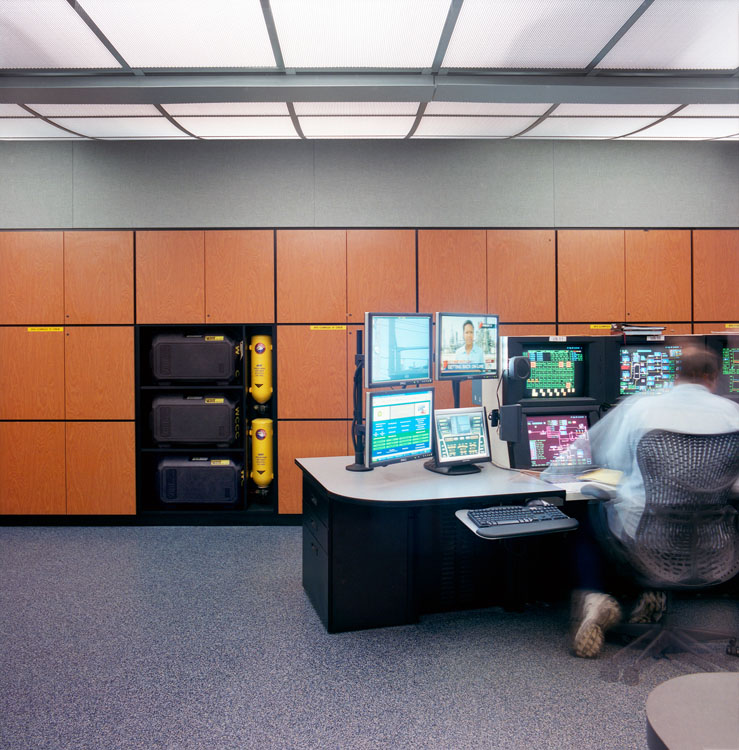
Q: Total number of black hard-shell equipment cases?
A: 3